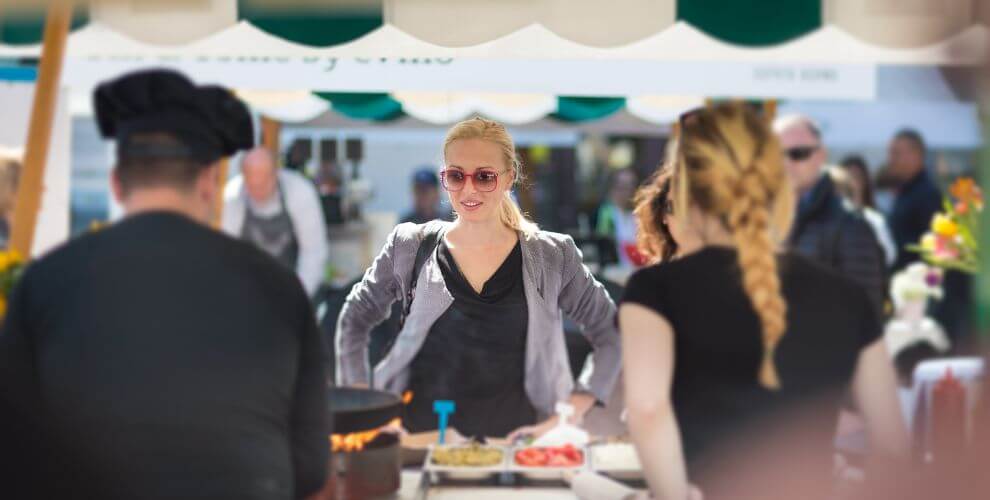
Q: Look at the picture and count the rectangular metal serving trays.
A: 3